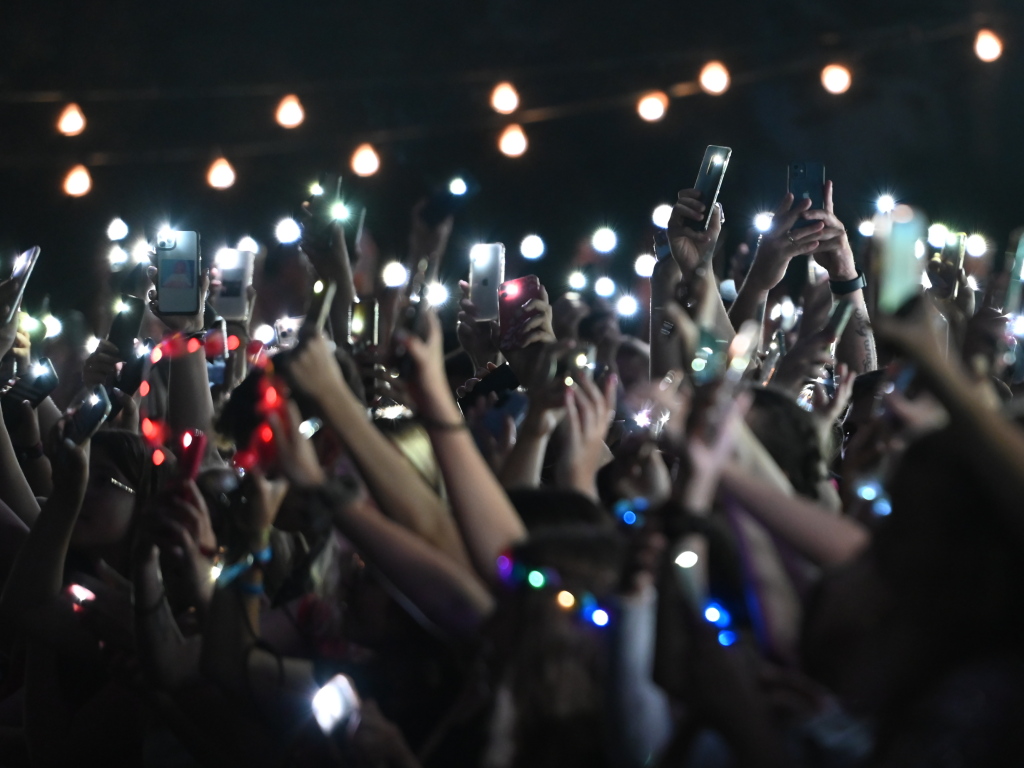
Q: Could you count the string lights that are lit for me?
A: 11